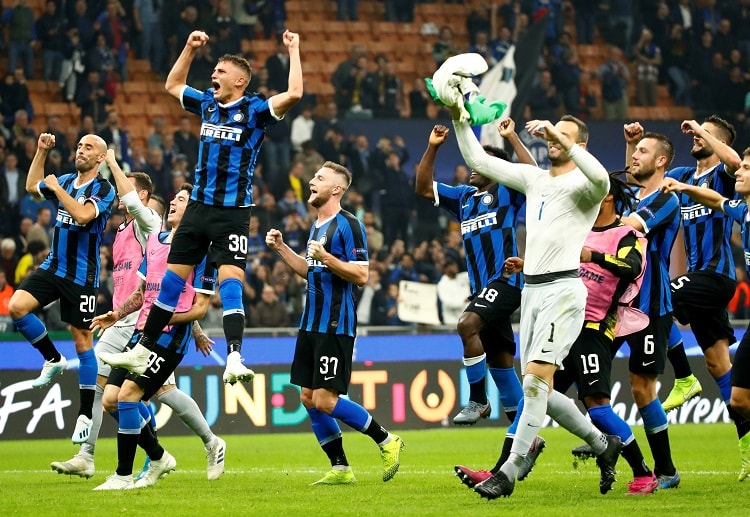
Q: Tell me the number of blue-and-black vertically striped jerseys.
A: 8